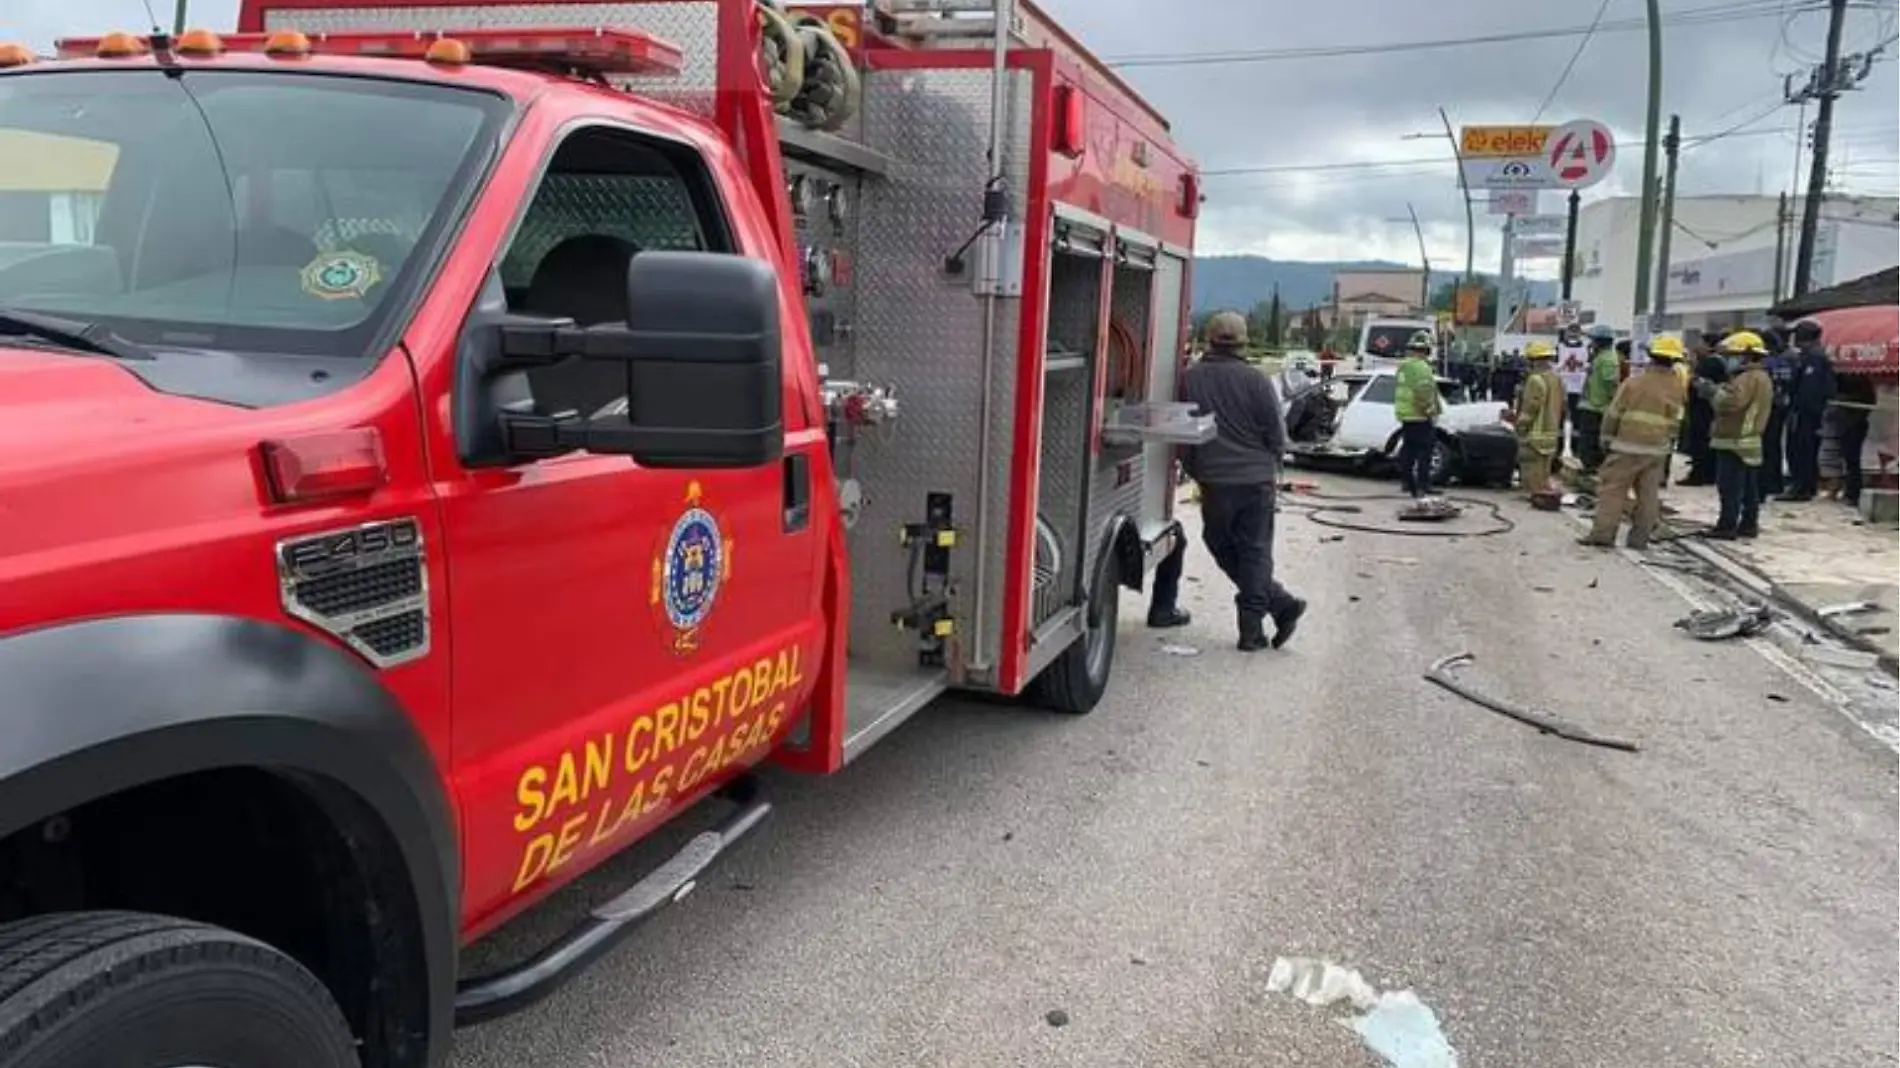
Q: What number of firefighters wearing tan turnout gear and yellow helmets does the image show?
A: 3